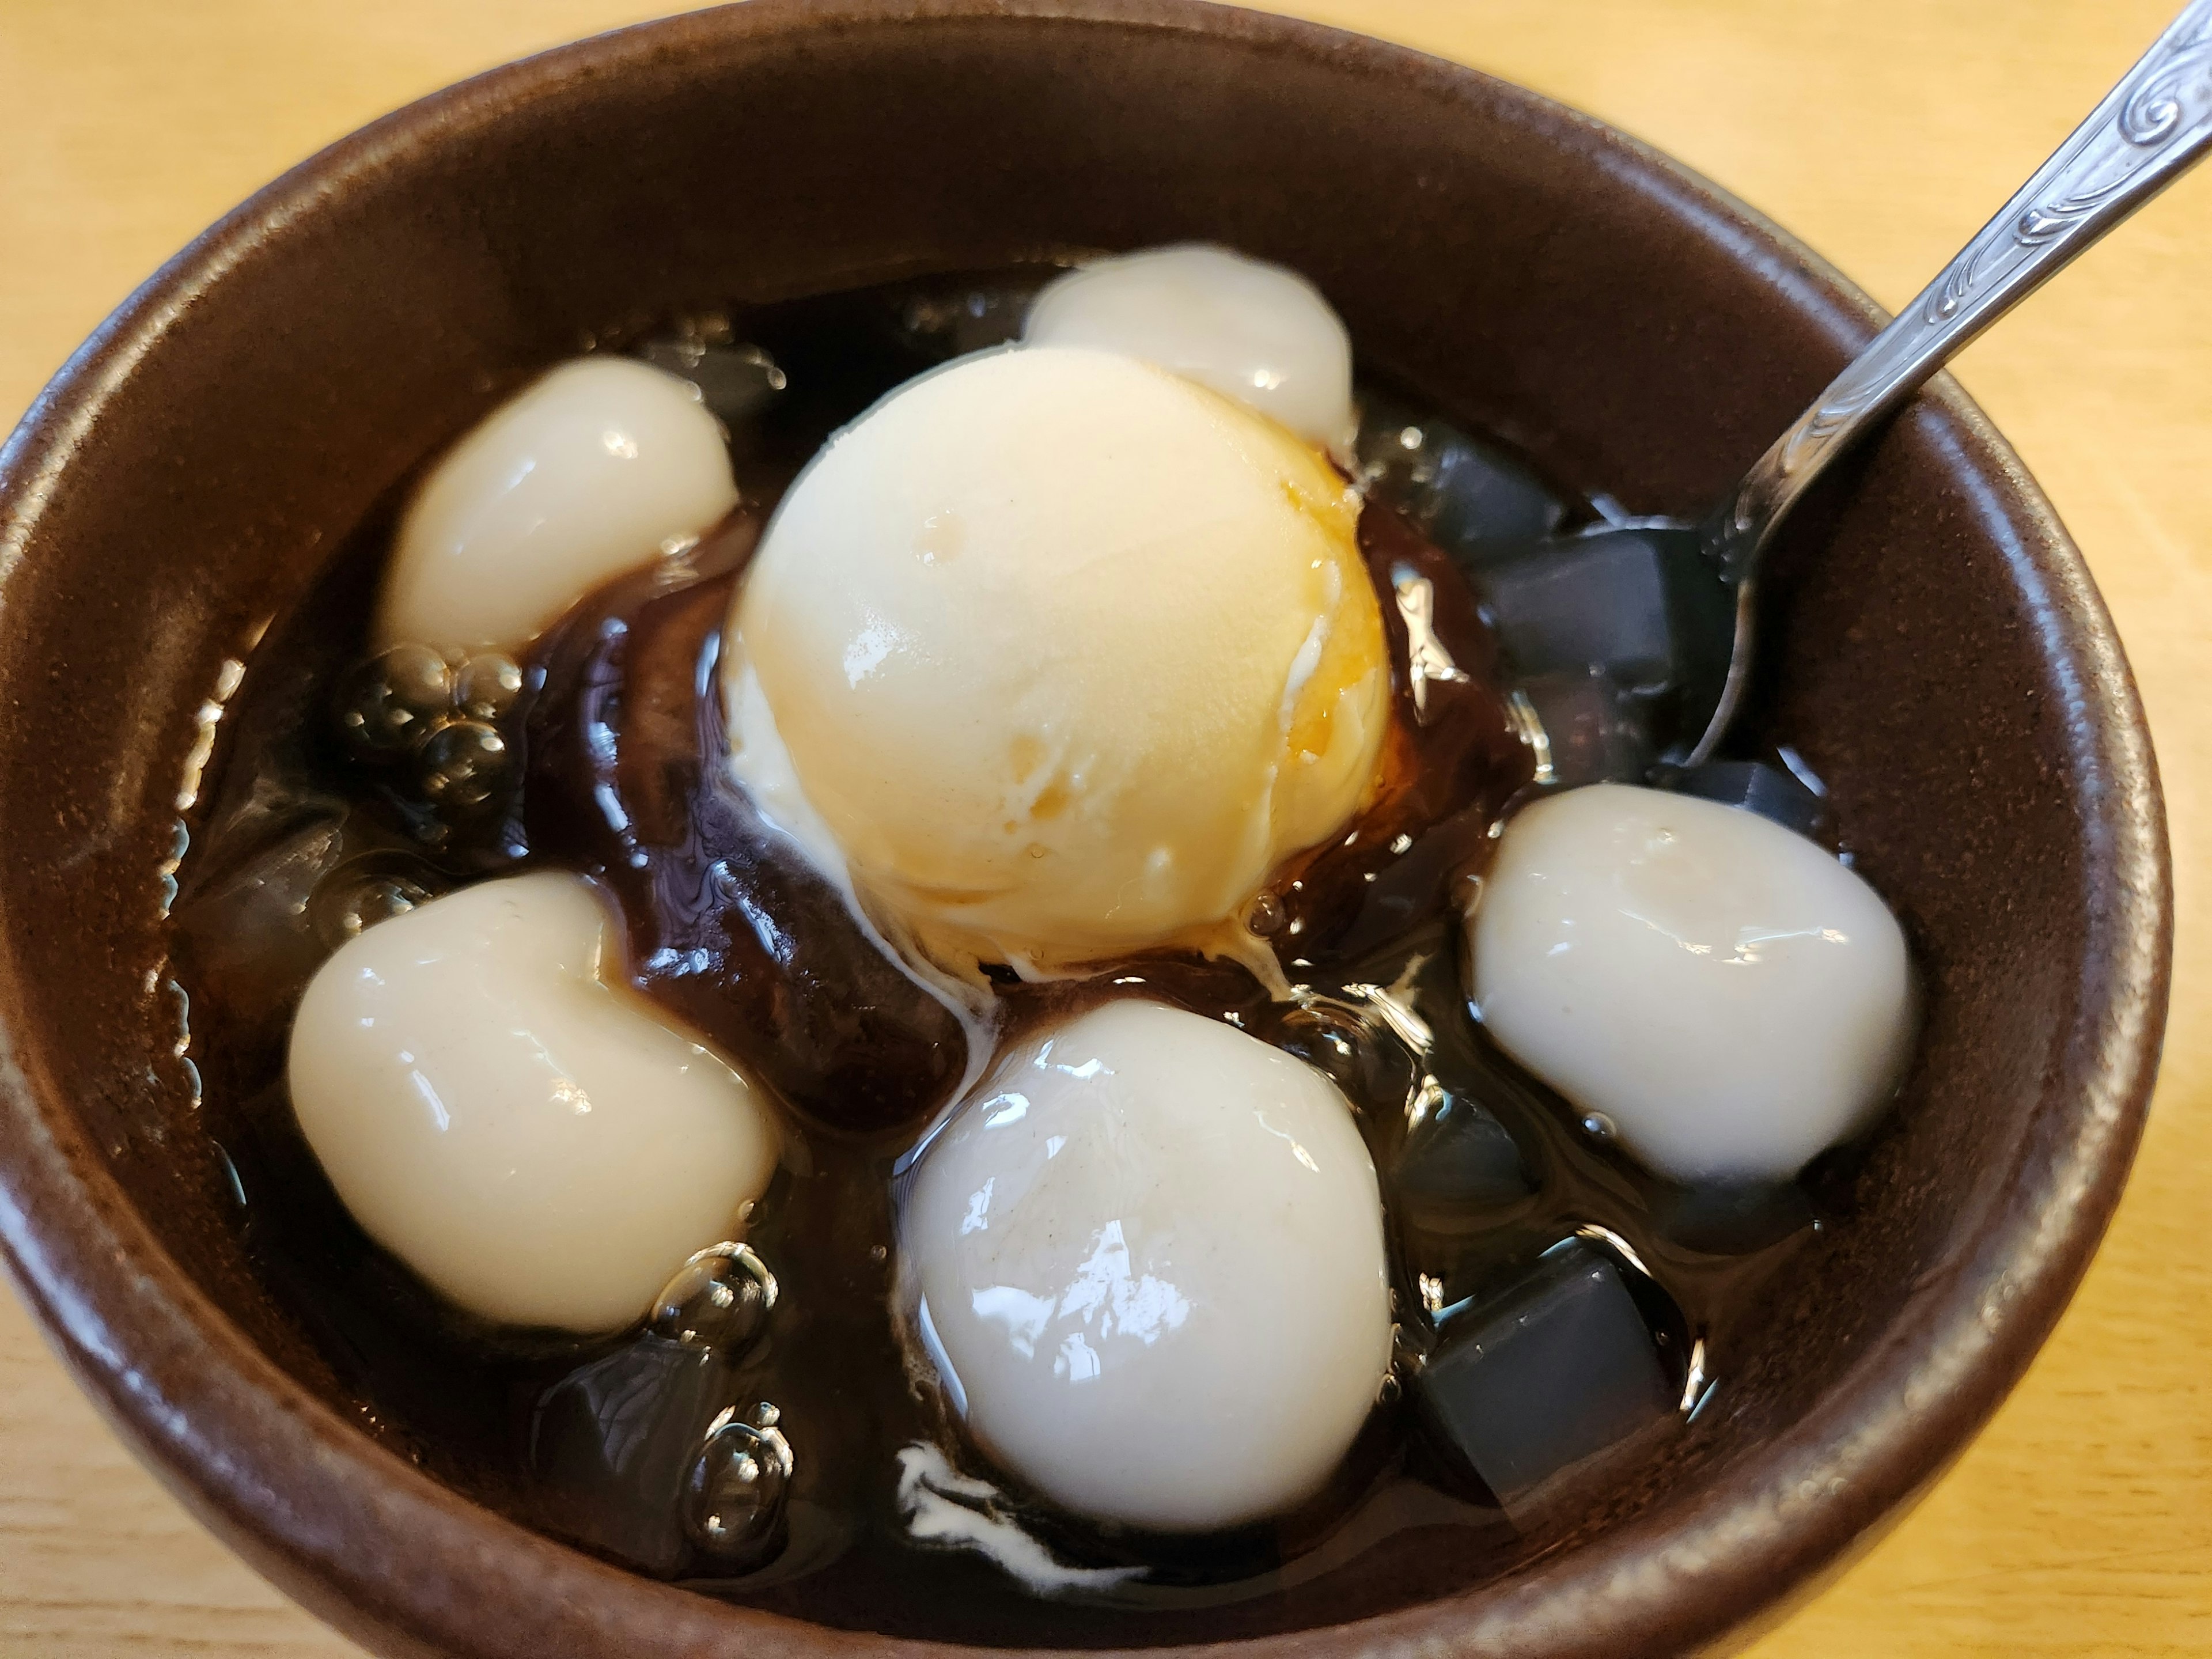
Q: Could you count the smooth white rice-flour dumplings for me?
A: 5